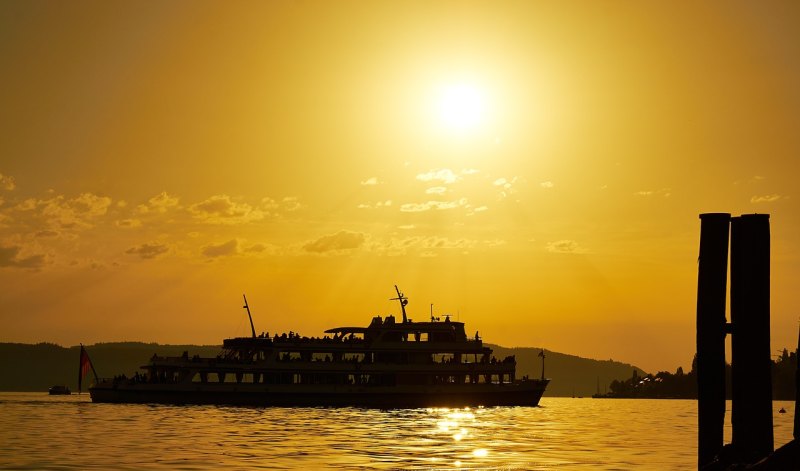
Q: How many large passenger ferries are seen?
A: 1